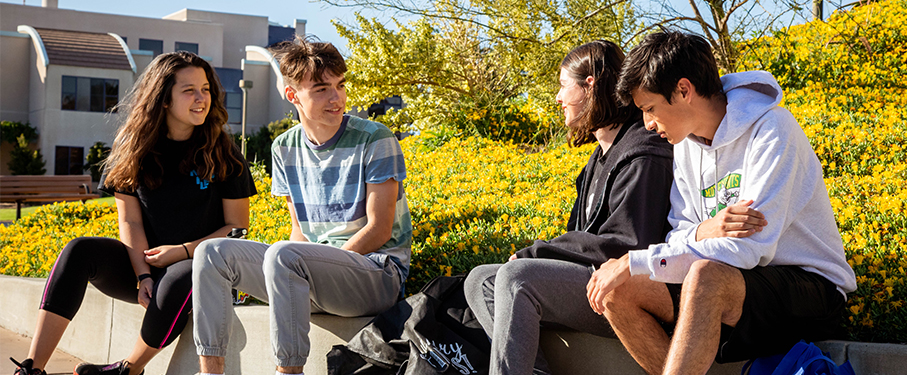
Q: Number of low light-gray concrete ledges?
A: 1